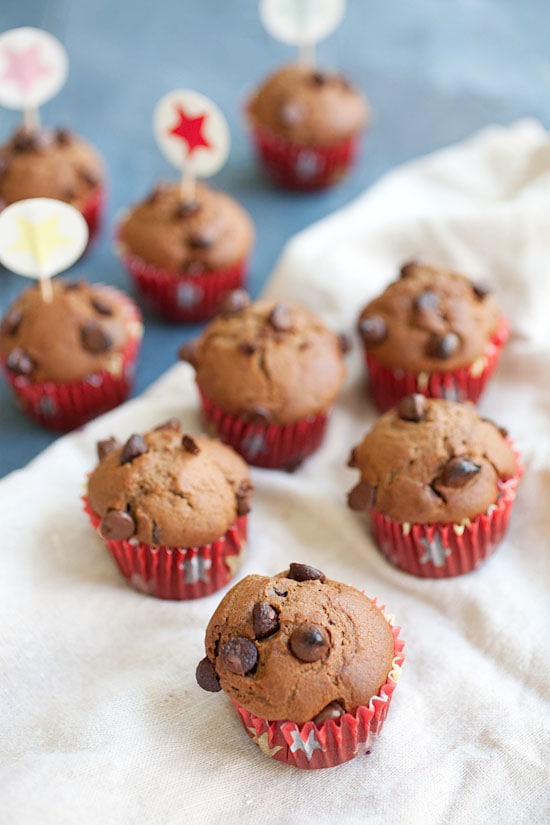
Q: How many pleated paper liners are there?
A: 9